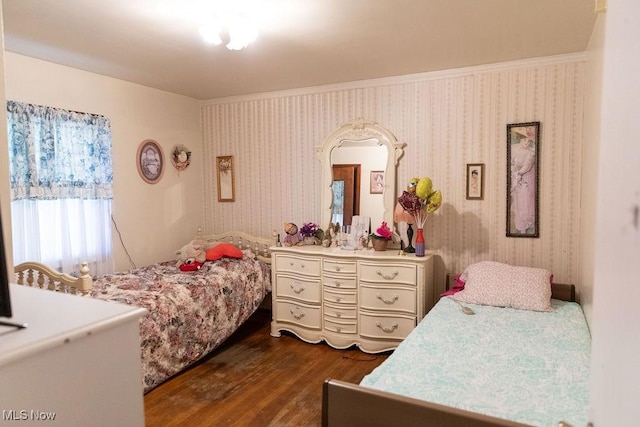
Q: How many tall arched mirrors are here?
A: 1